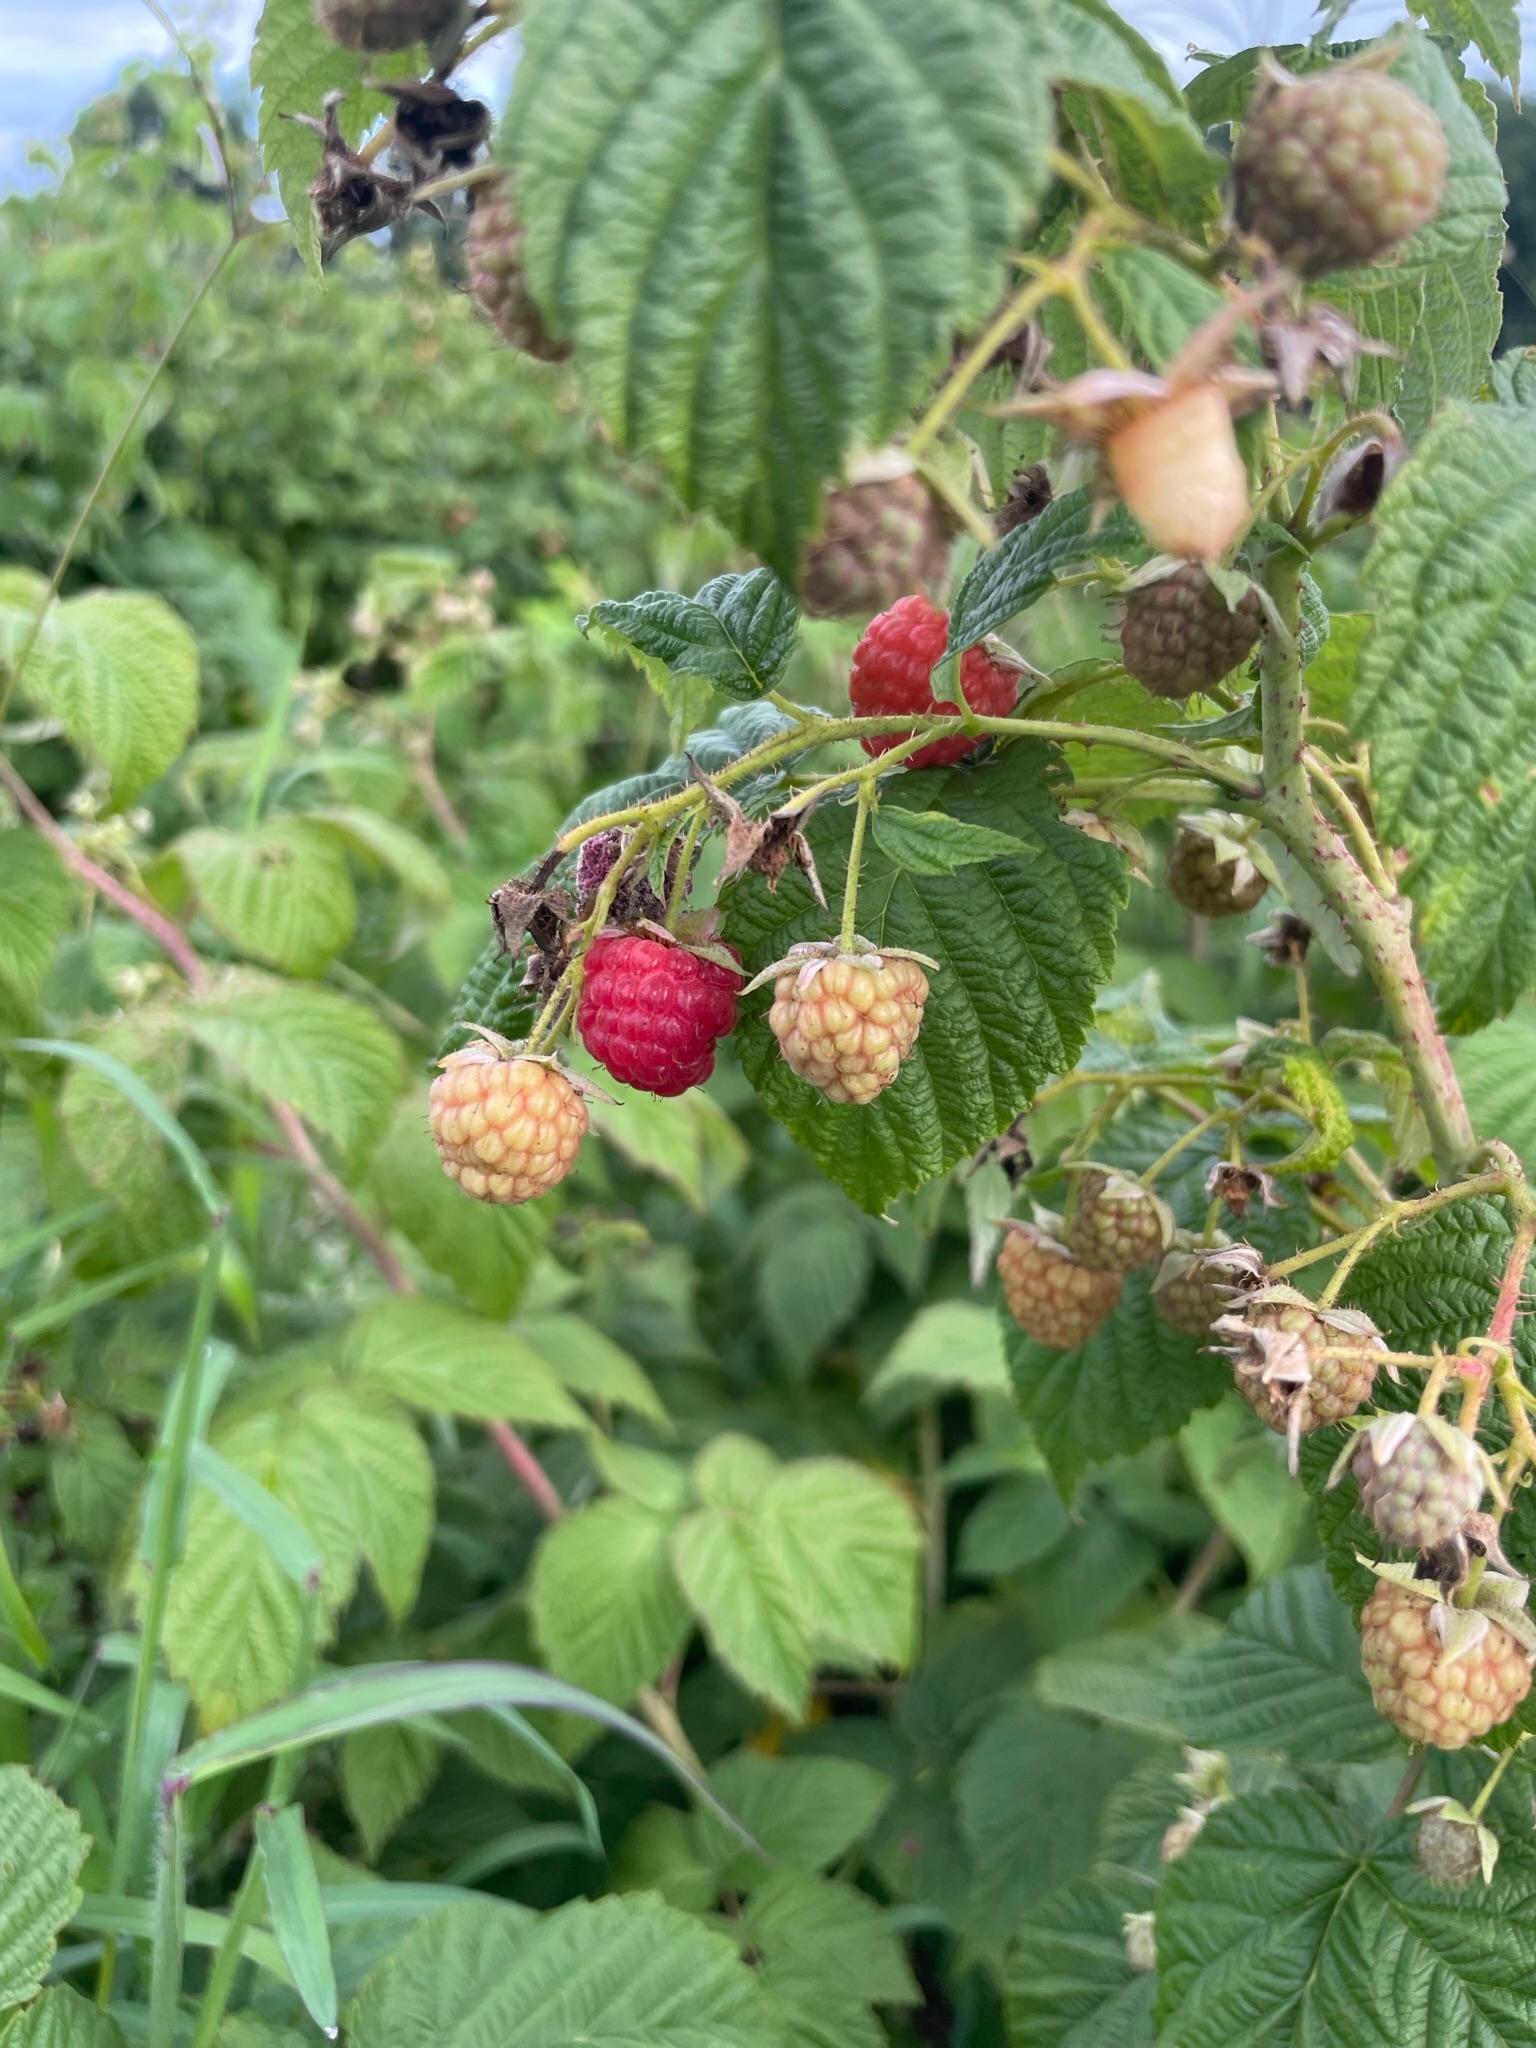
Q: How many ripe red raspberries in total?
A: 2